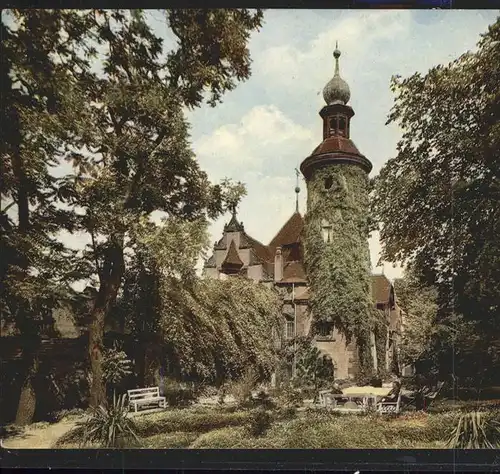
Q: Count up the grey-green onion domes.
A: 1